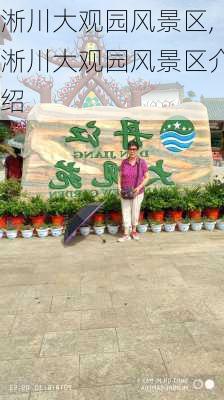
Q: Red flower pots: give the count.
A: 11